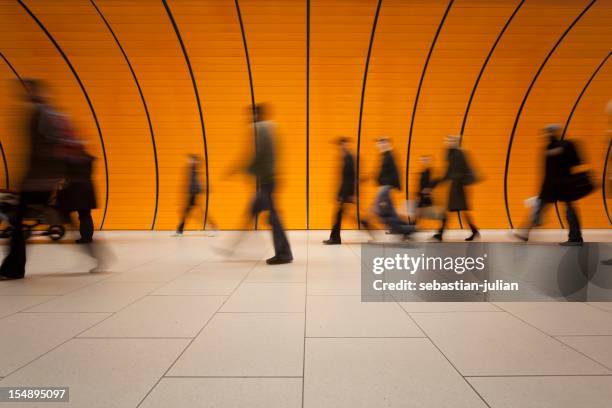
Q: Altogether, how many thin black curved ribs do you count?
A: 13